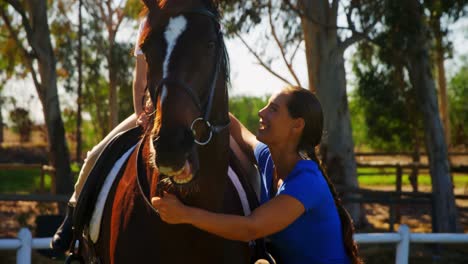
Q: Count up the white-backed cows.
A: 0